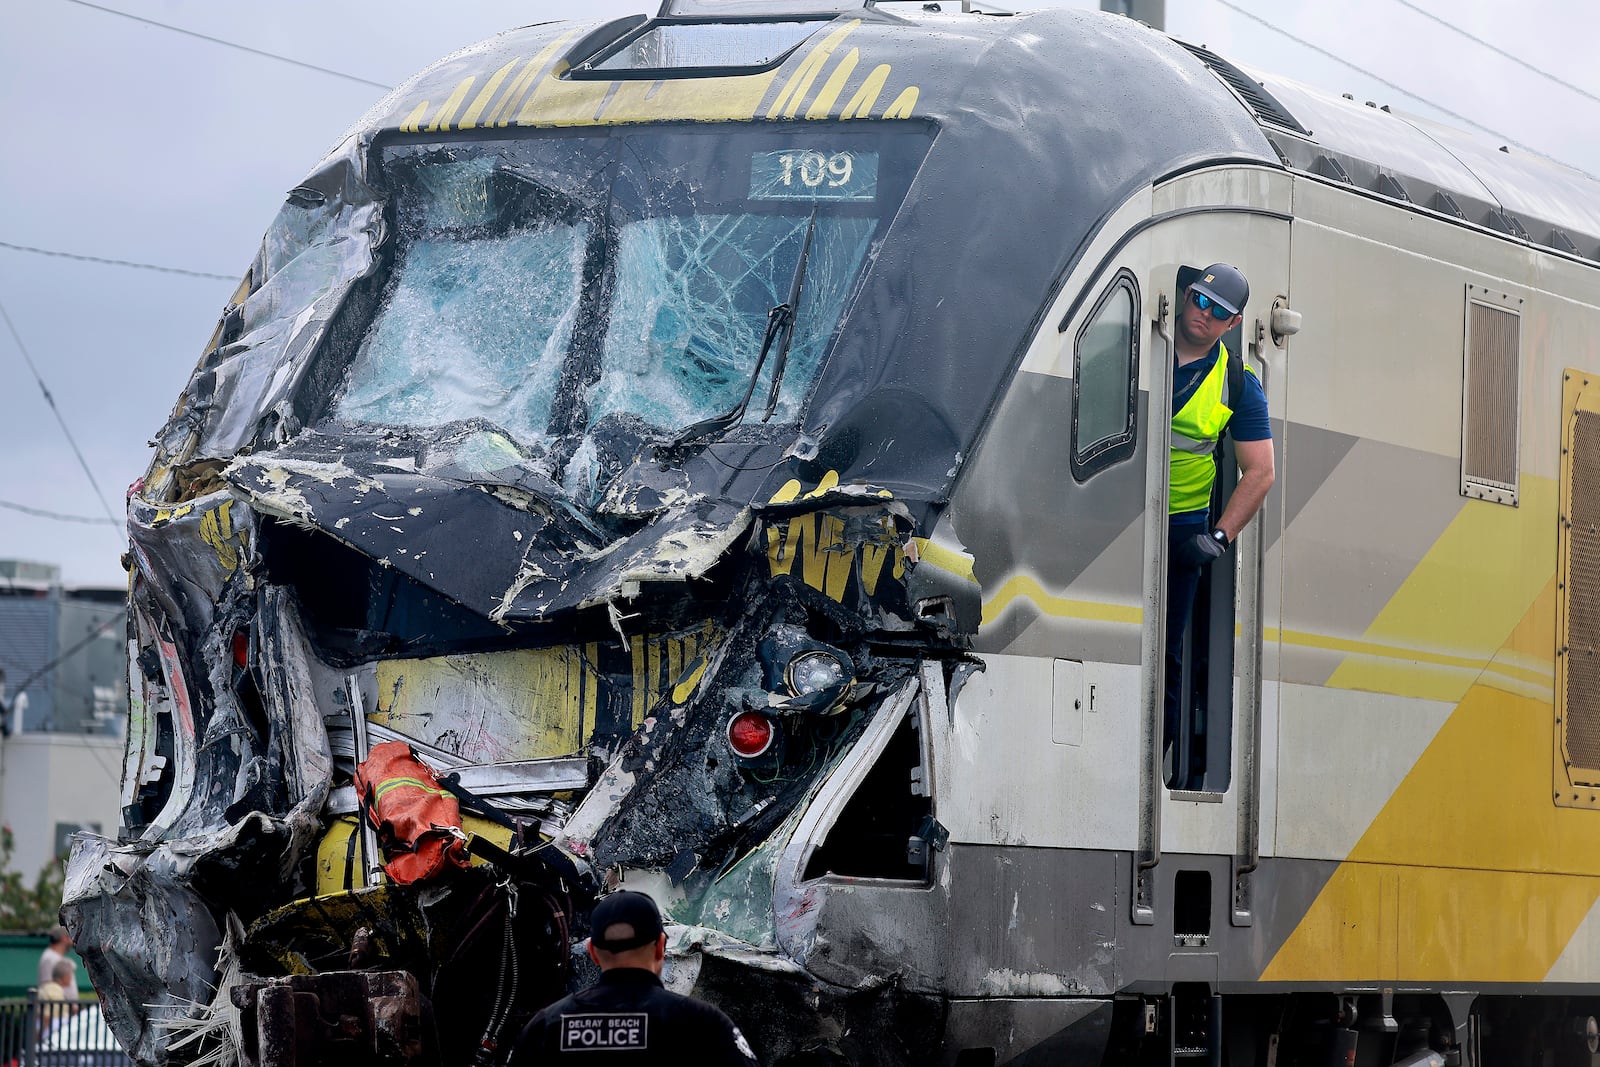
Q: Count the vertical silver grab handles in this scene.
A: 2